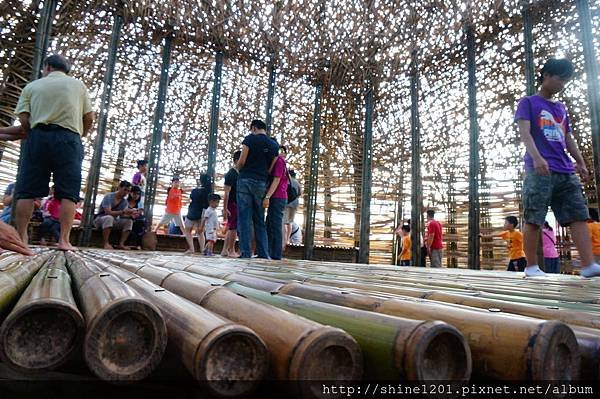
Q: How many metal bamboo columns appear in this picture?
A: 11